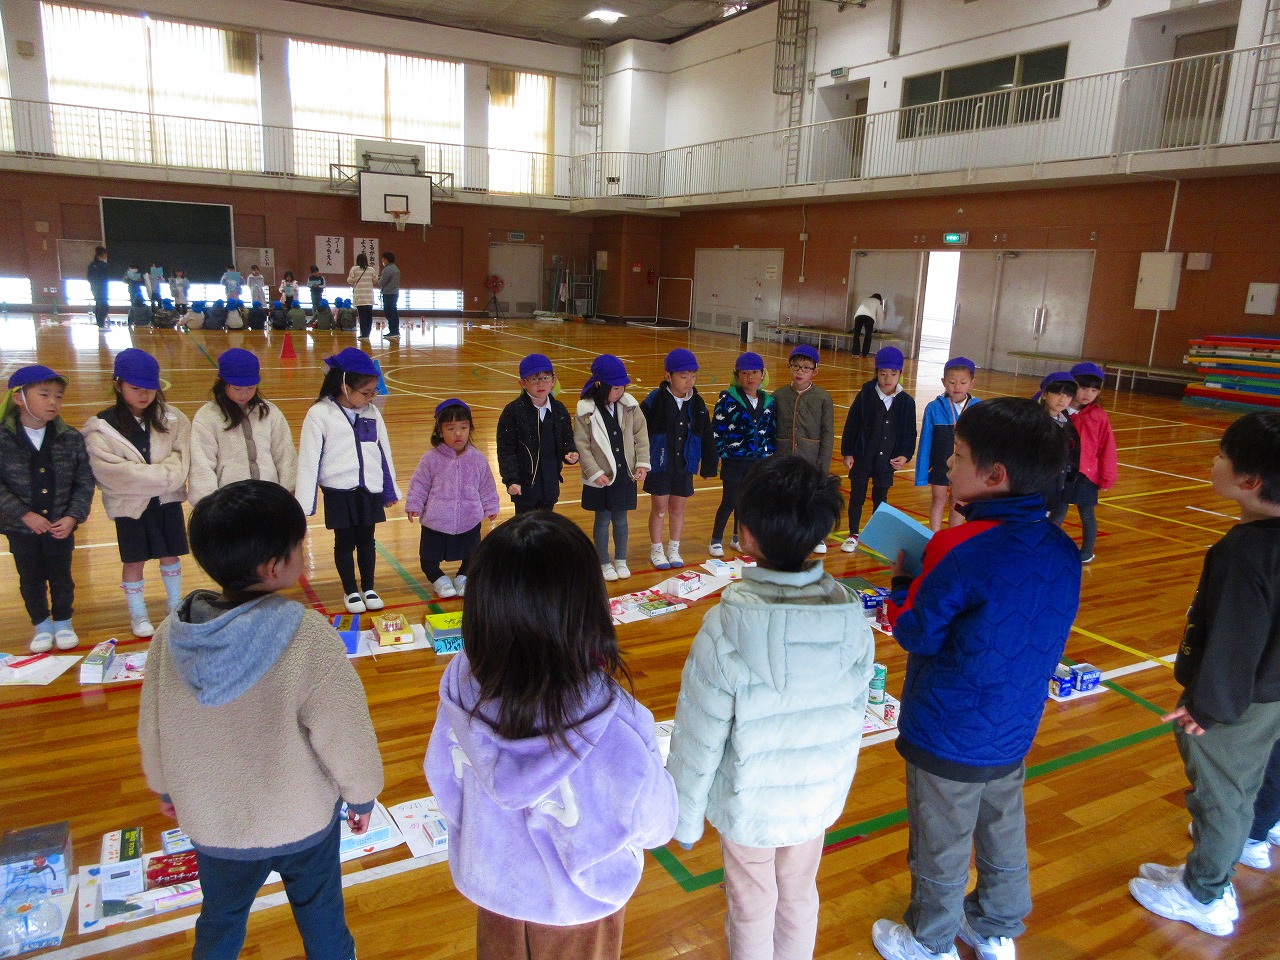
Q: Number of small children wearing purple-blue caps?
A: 14